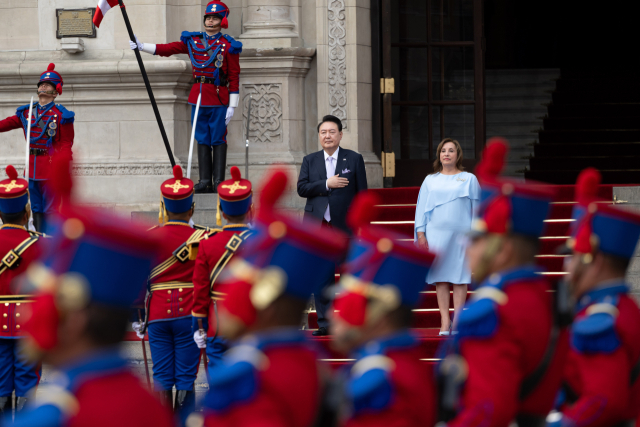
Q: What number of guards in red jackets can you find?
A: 10